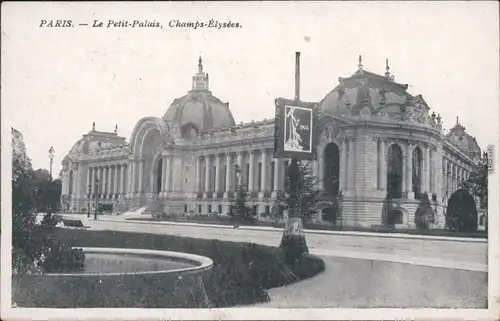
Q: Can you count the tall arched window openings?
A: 3